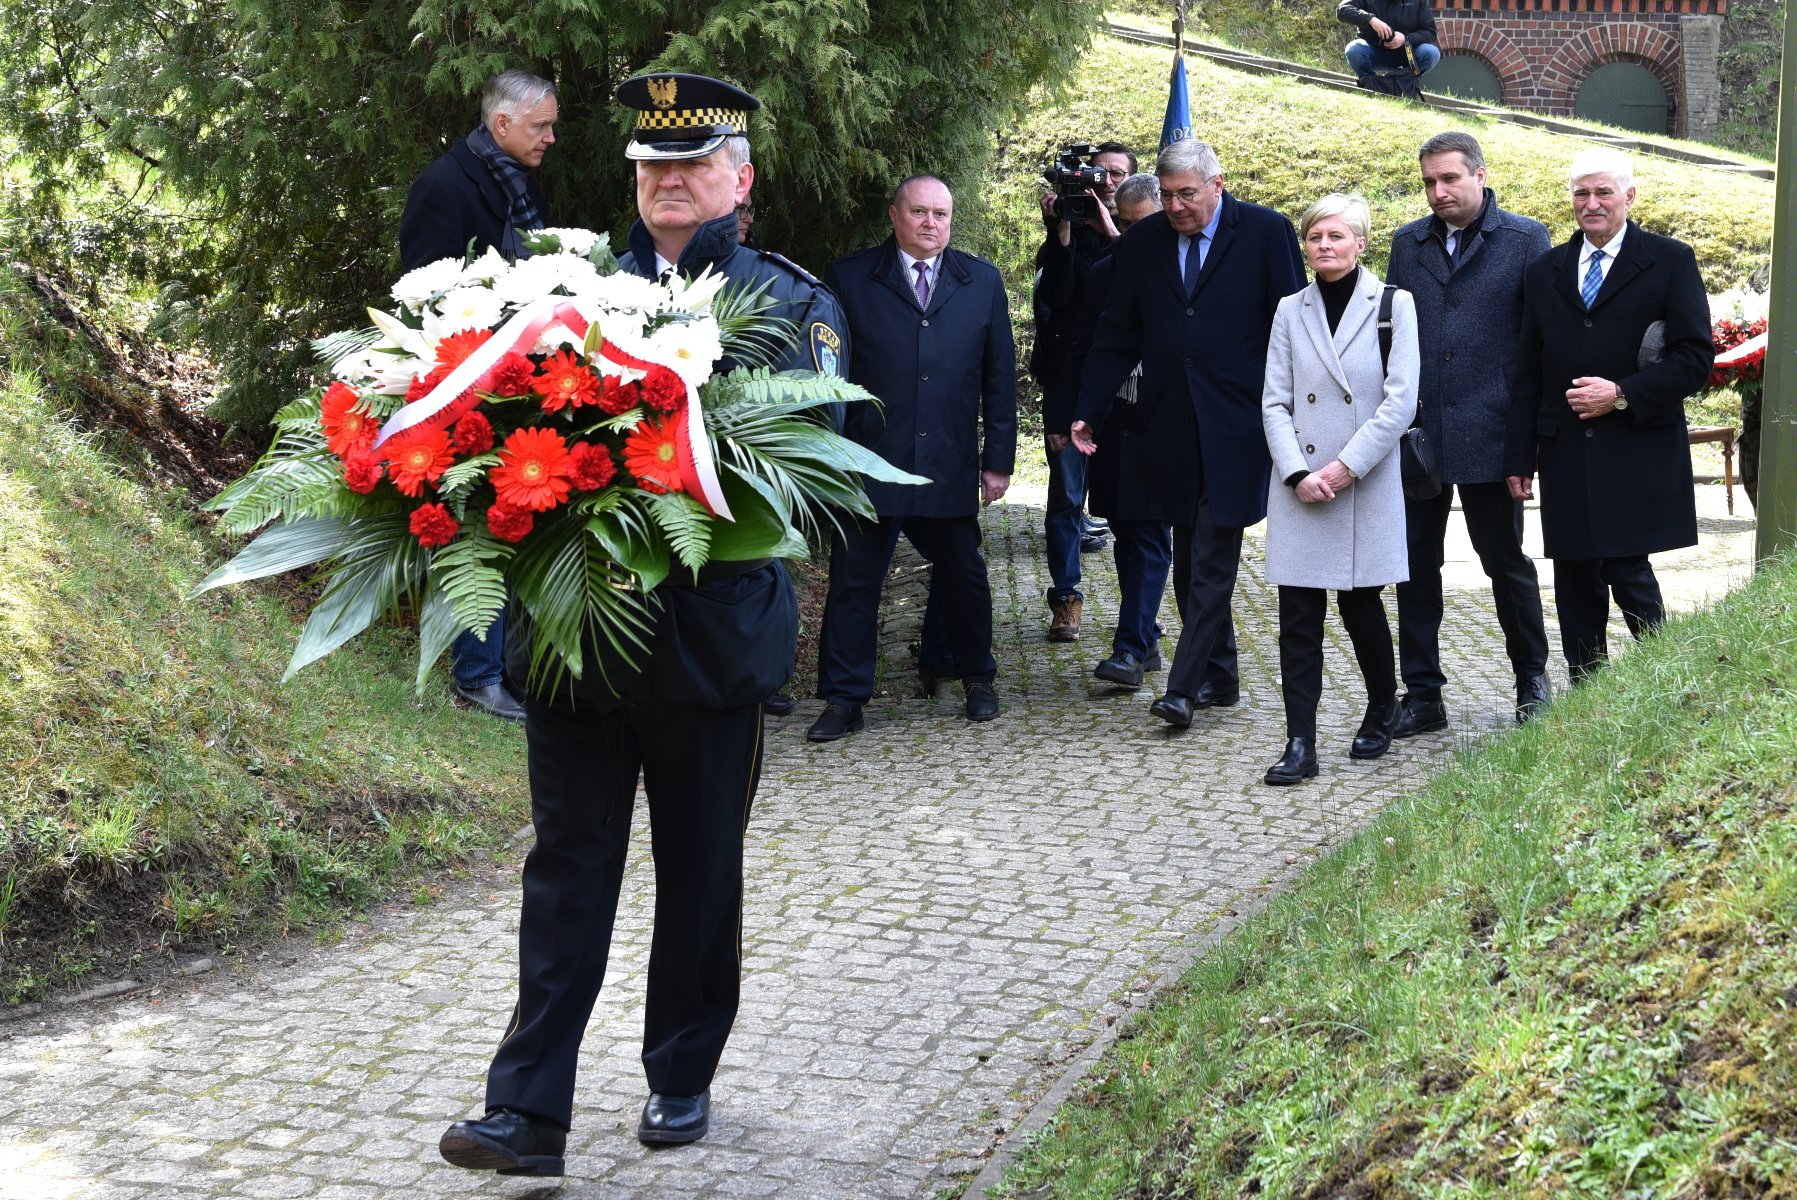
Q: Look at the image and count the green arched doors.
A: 2